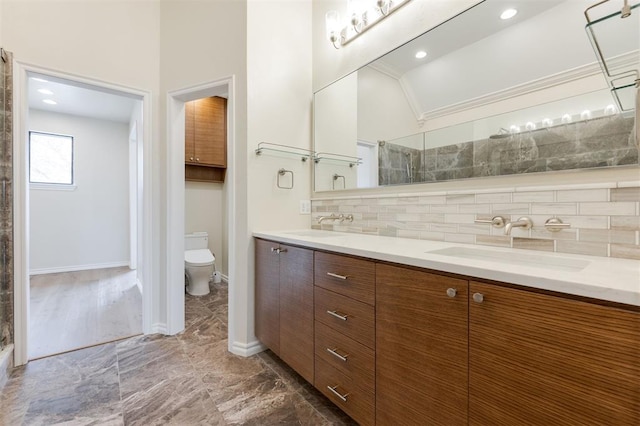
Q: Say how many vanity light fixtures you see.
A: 1